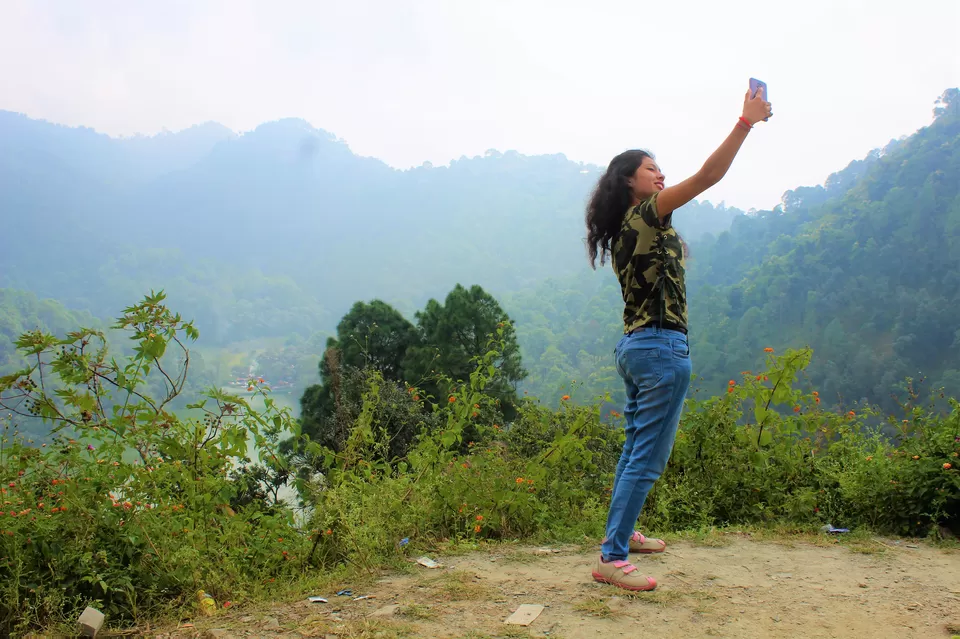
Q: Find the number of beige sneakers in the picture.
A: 2